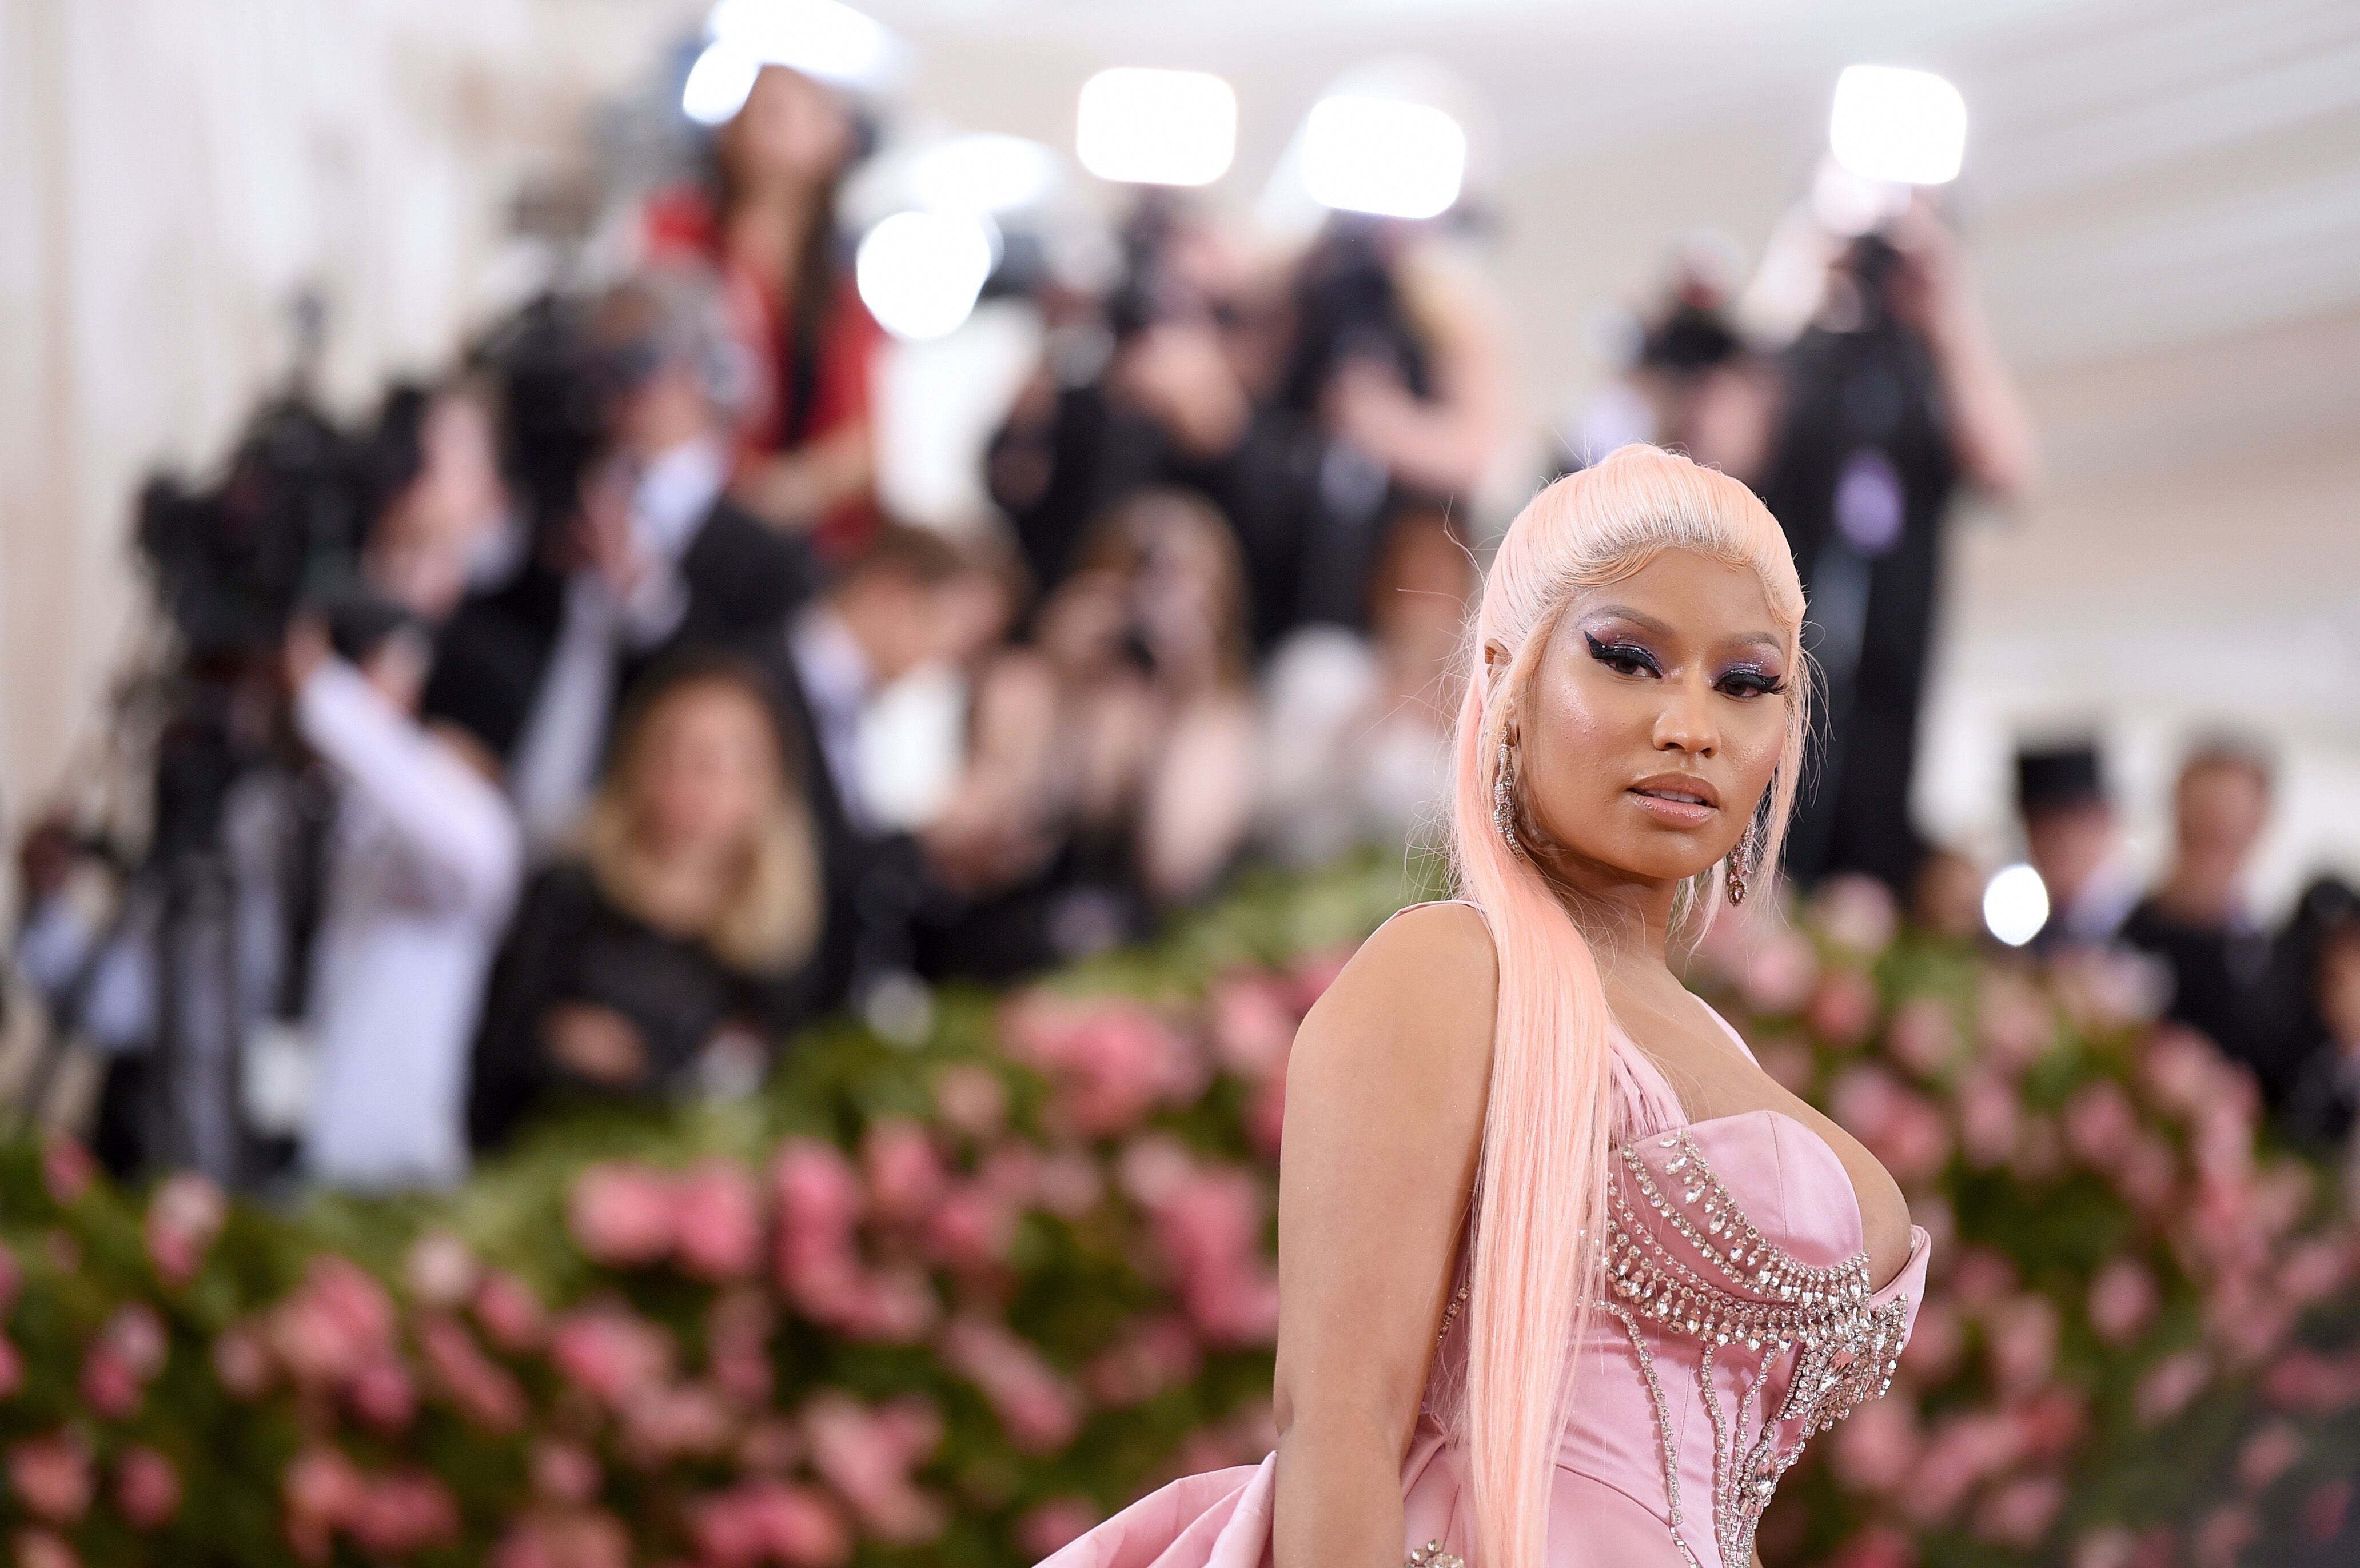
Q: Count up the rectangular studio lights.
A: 3